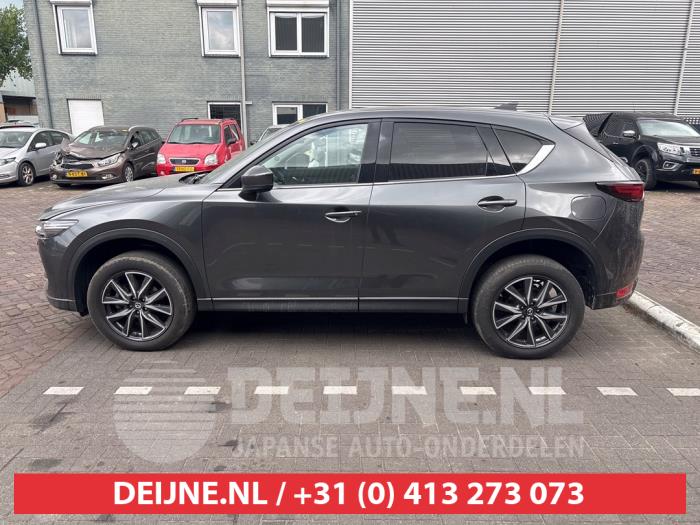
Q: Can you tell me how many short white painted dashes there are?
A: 10